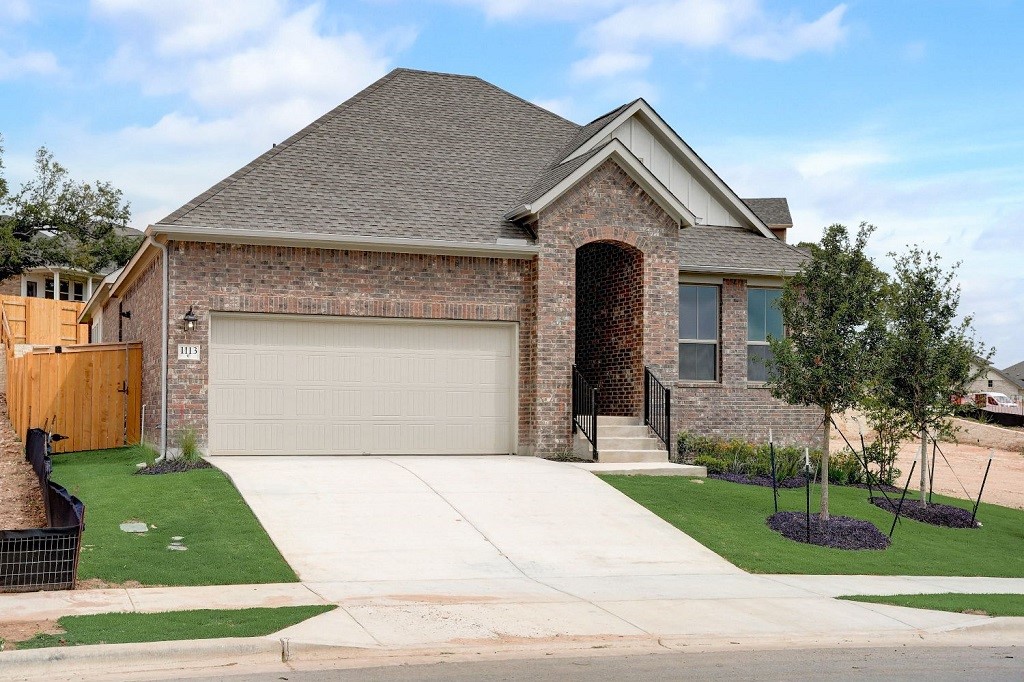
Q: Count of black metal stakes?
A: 6